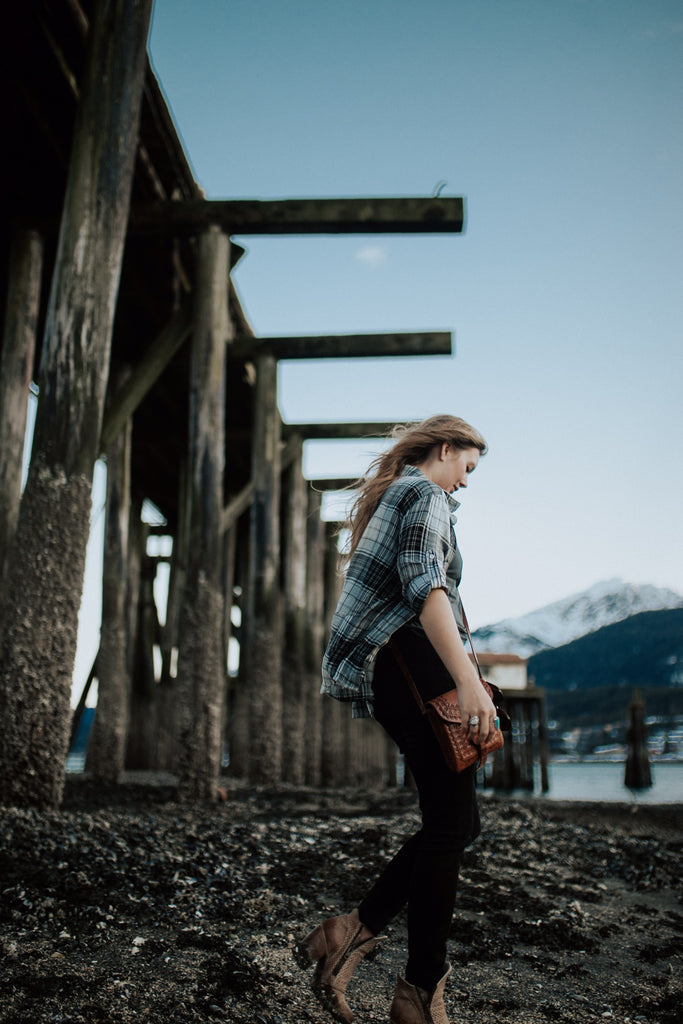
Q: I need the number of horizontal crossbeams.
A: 4